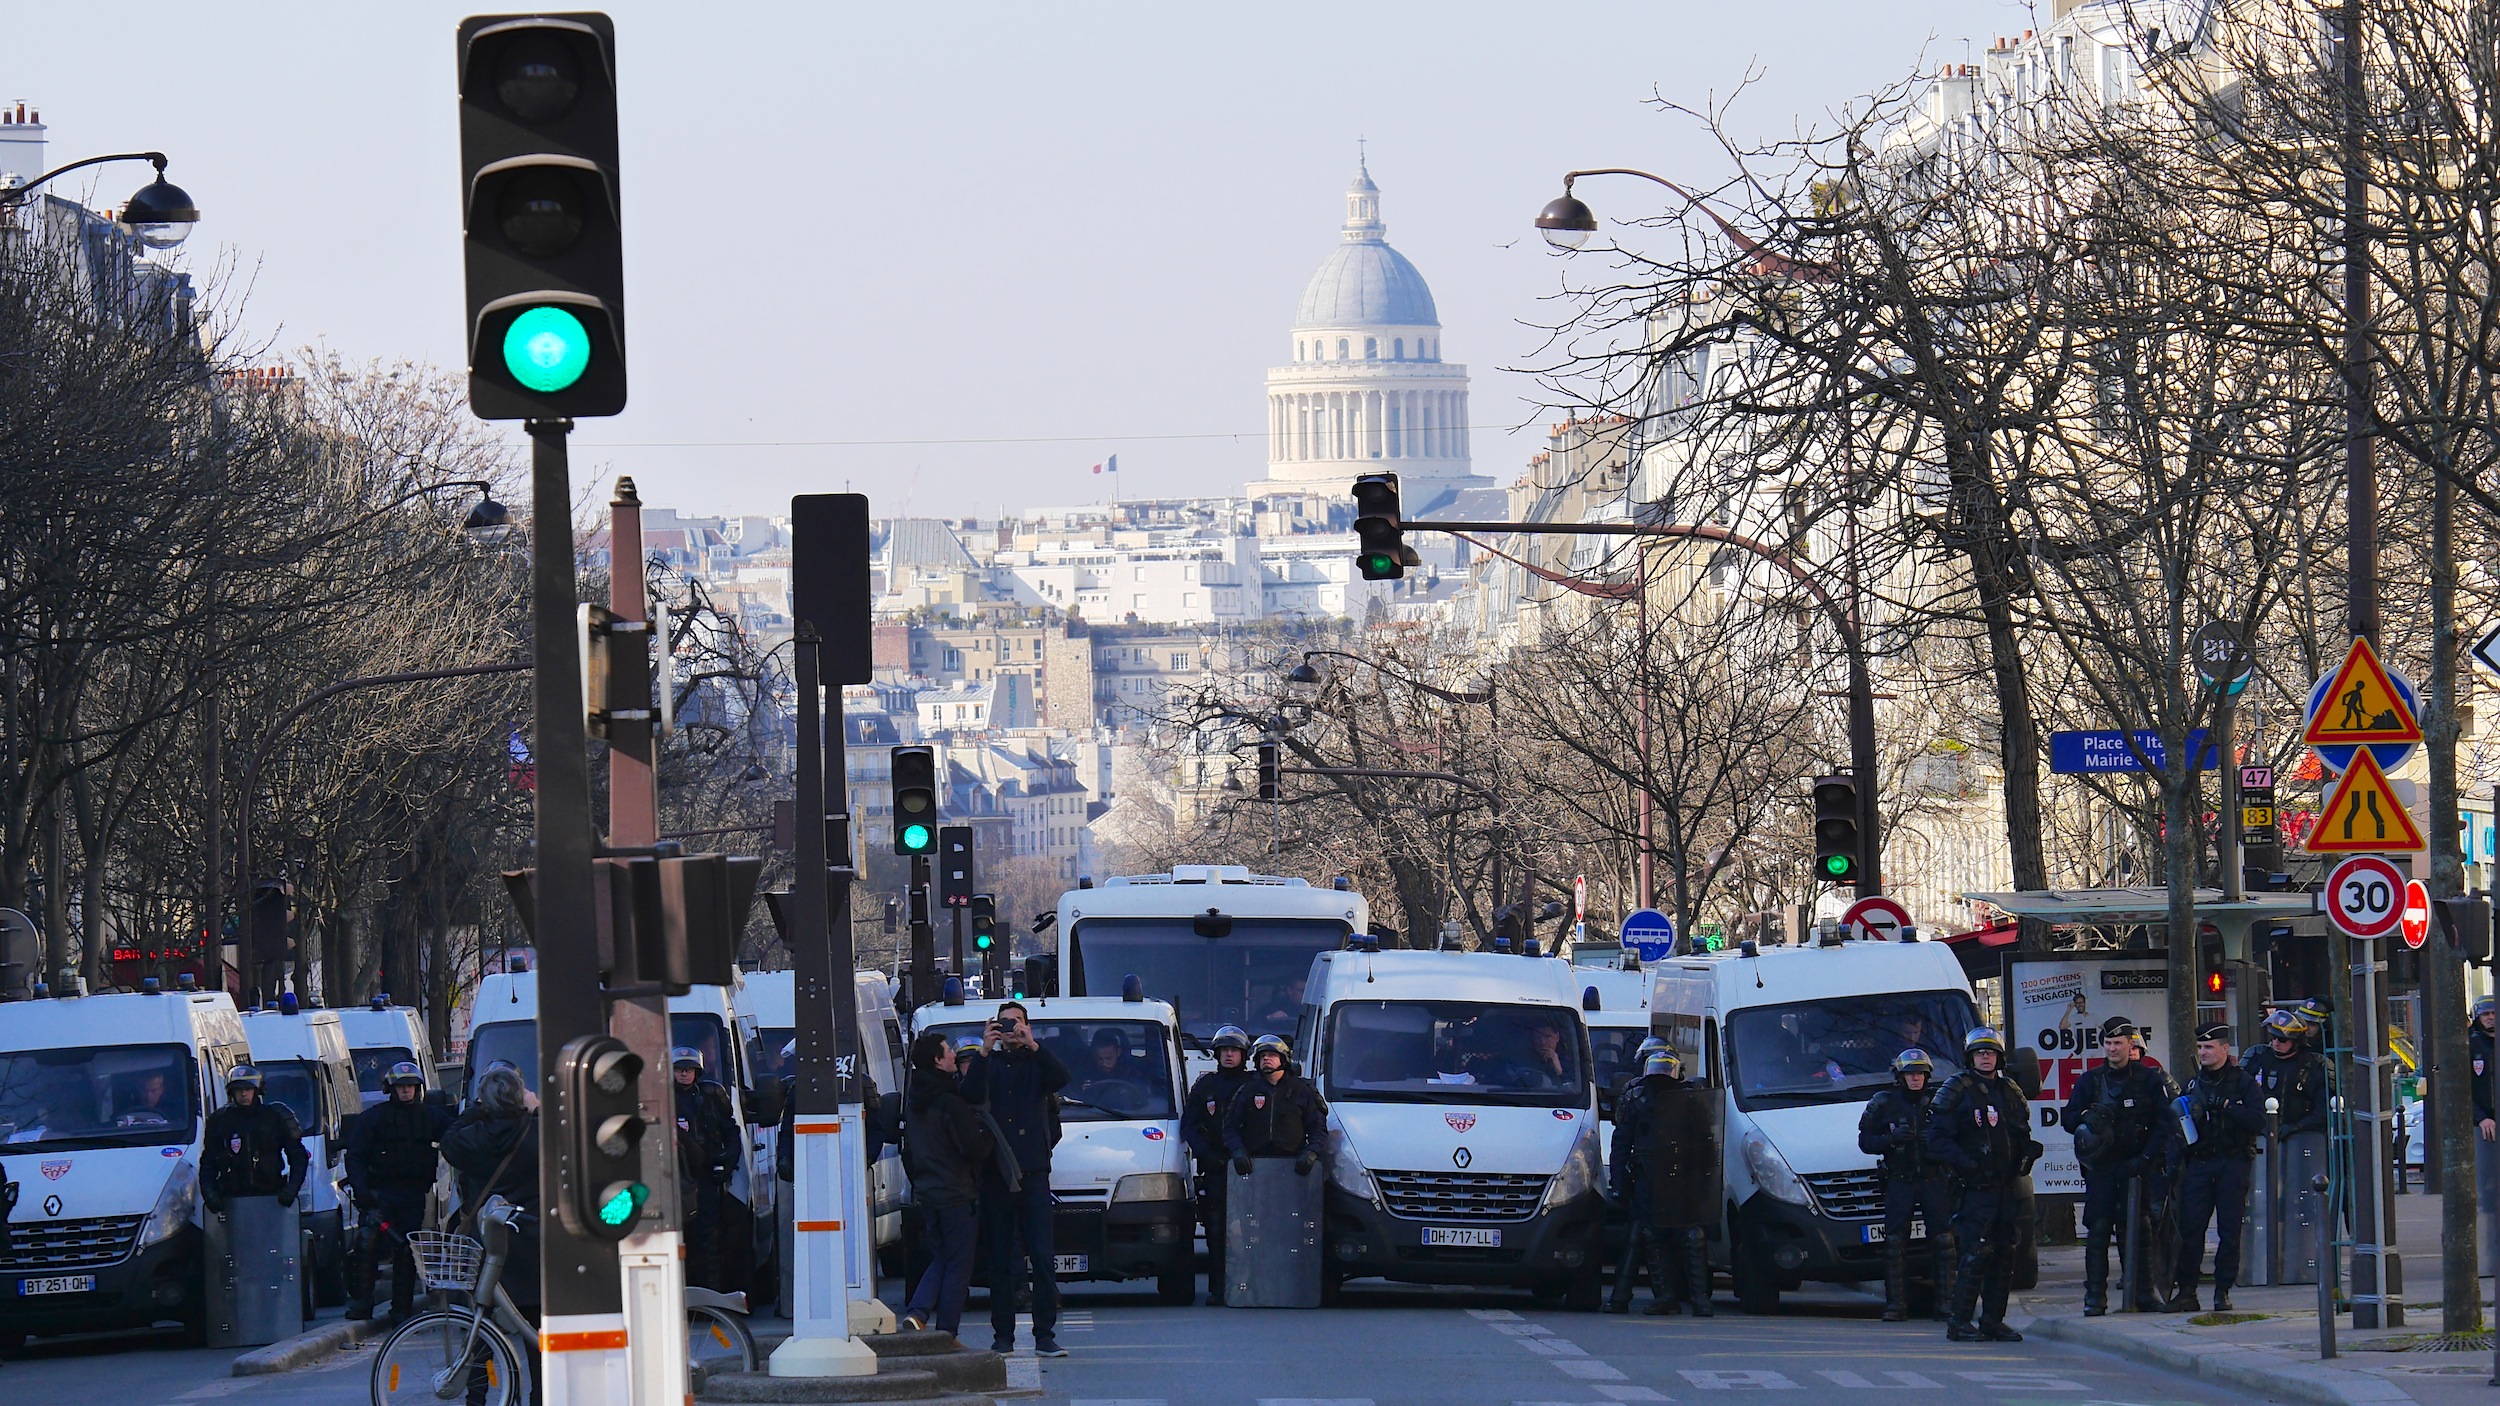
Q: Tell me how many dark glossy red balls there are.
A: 0